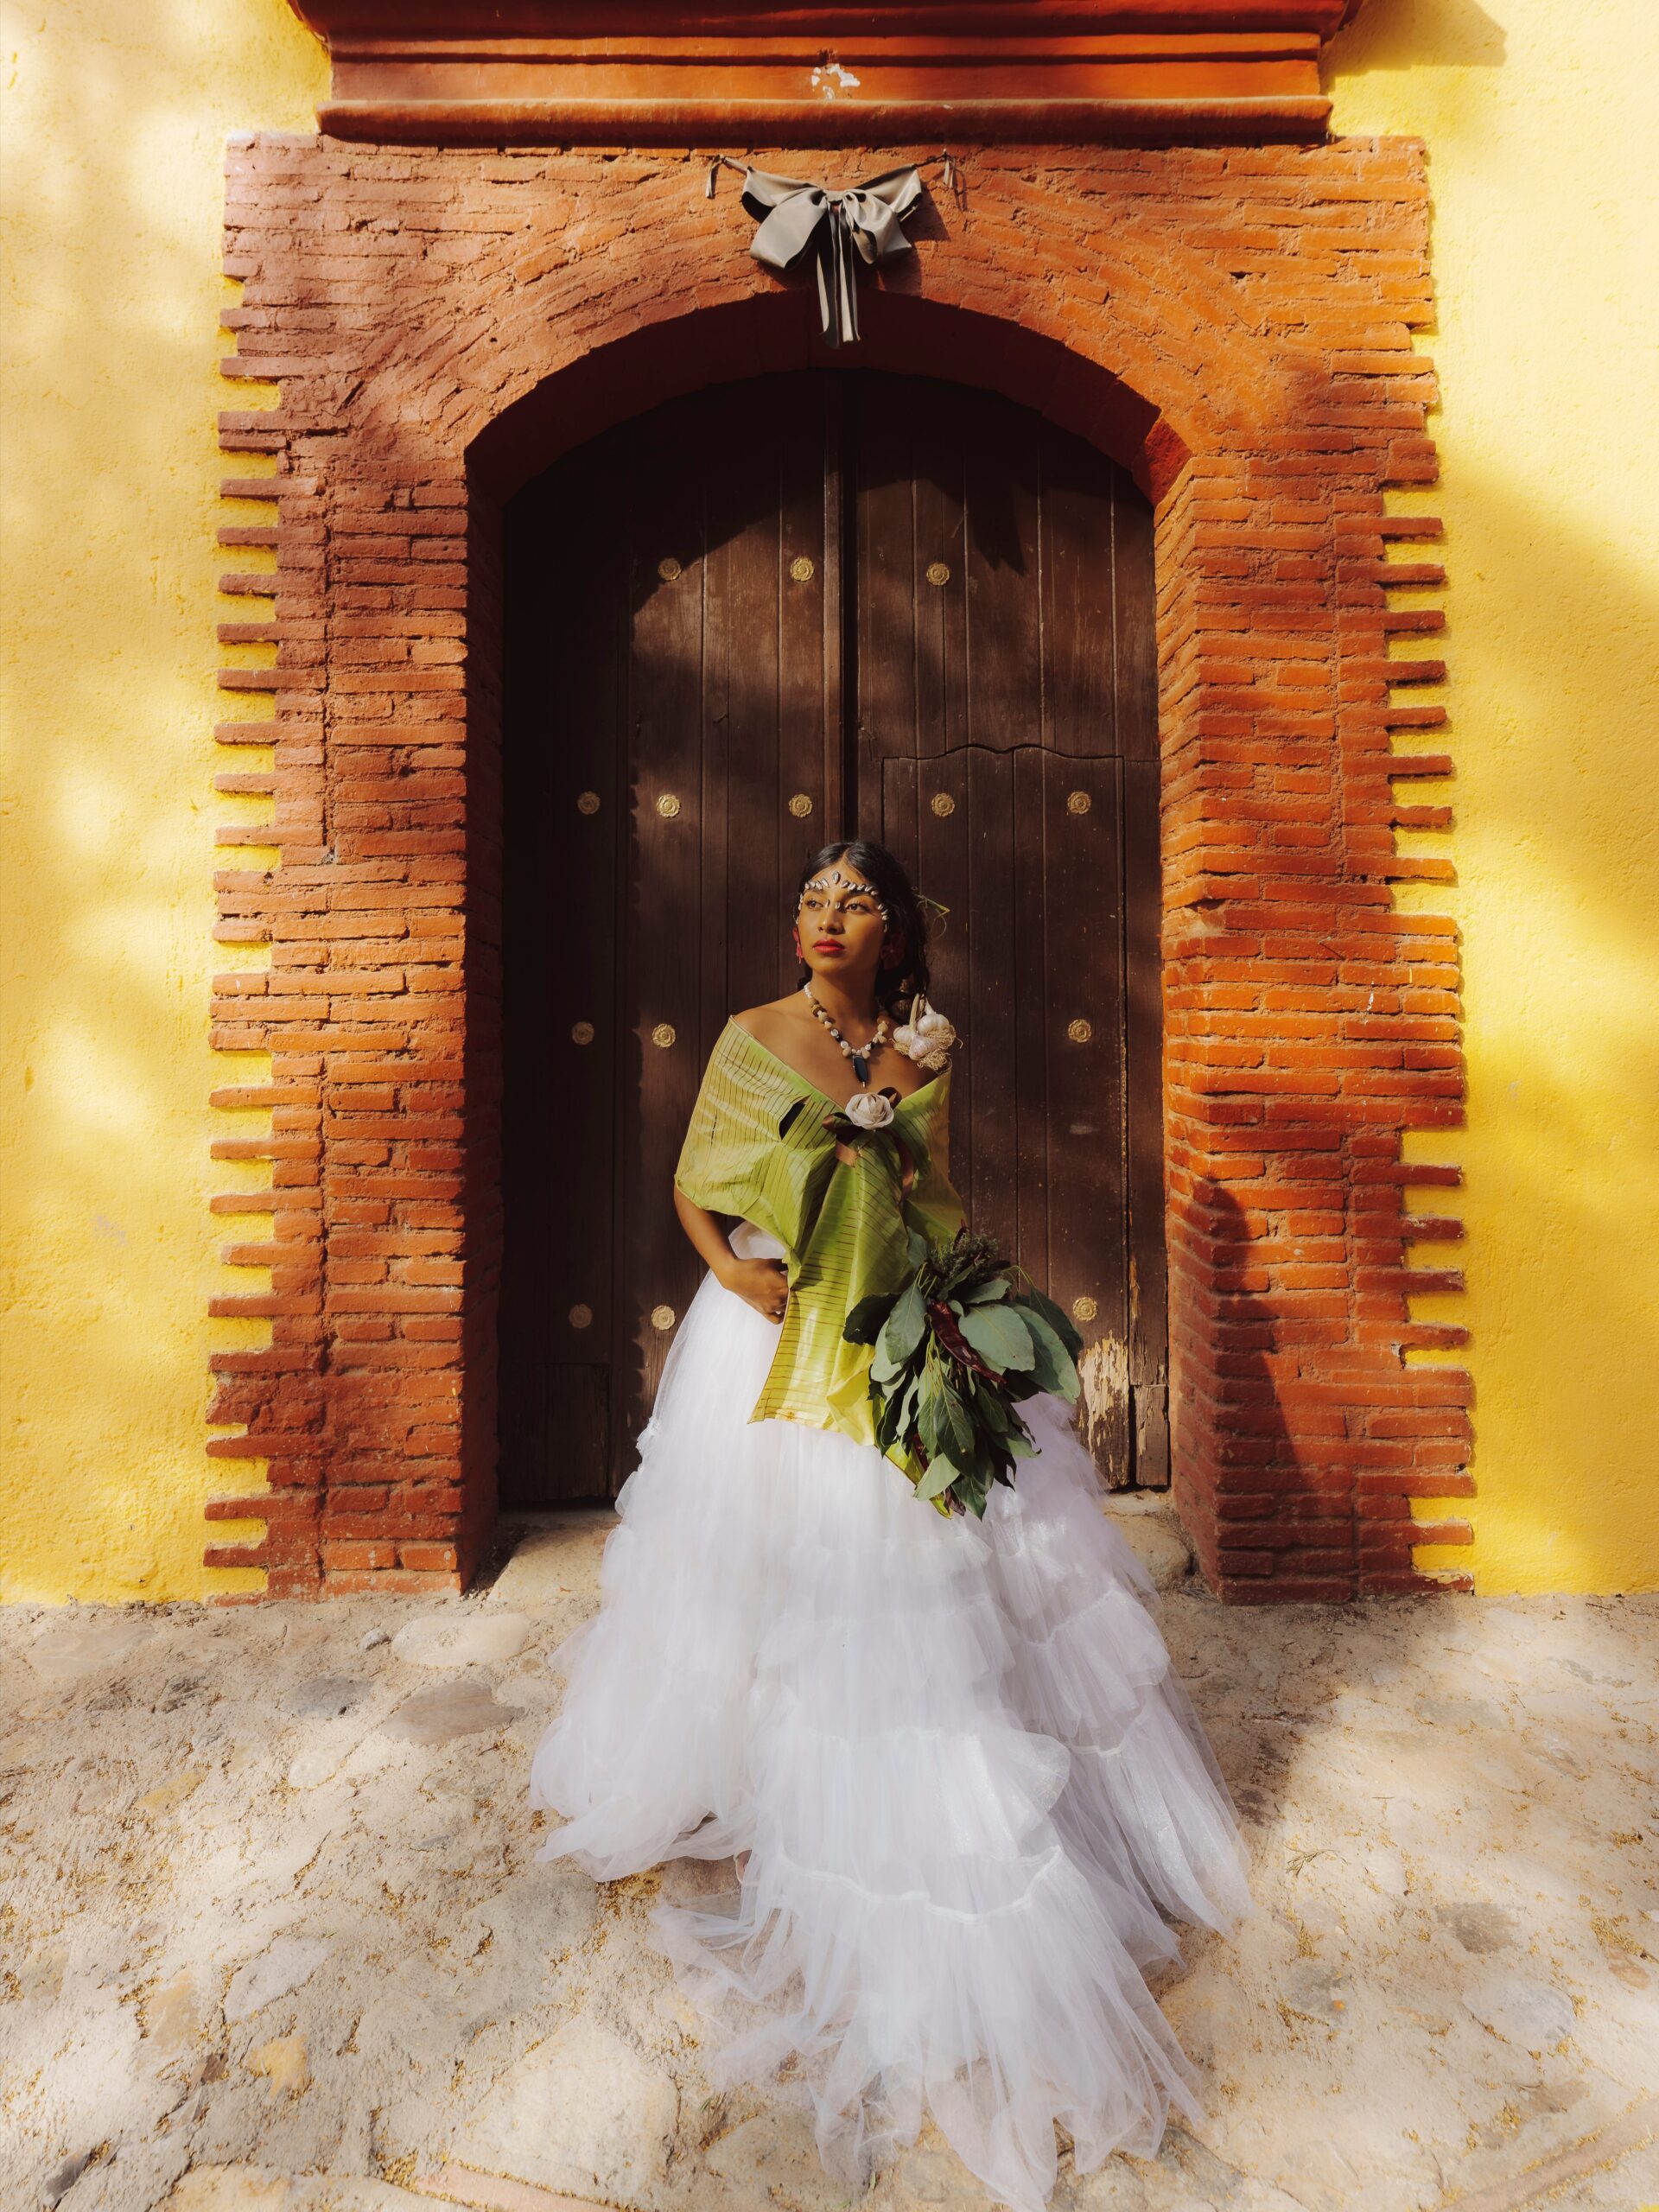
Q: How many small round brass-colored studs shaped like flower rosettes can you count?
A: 14